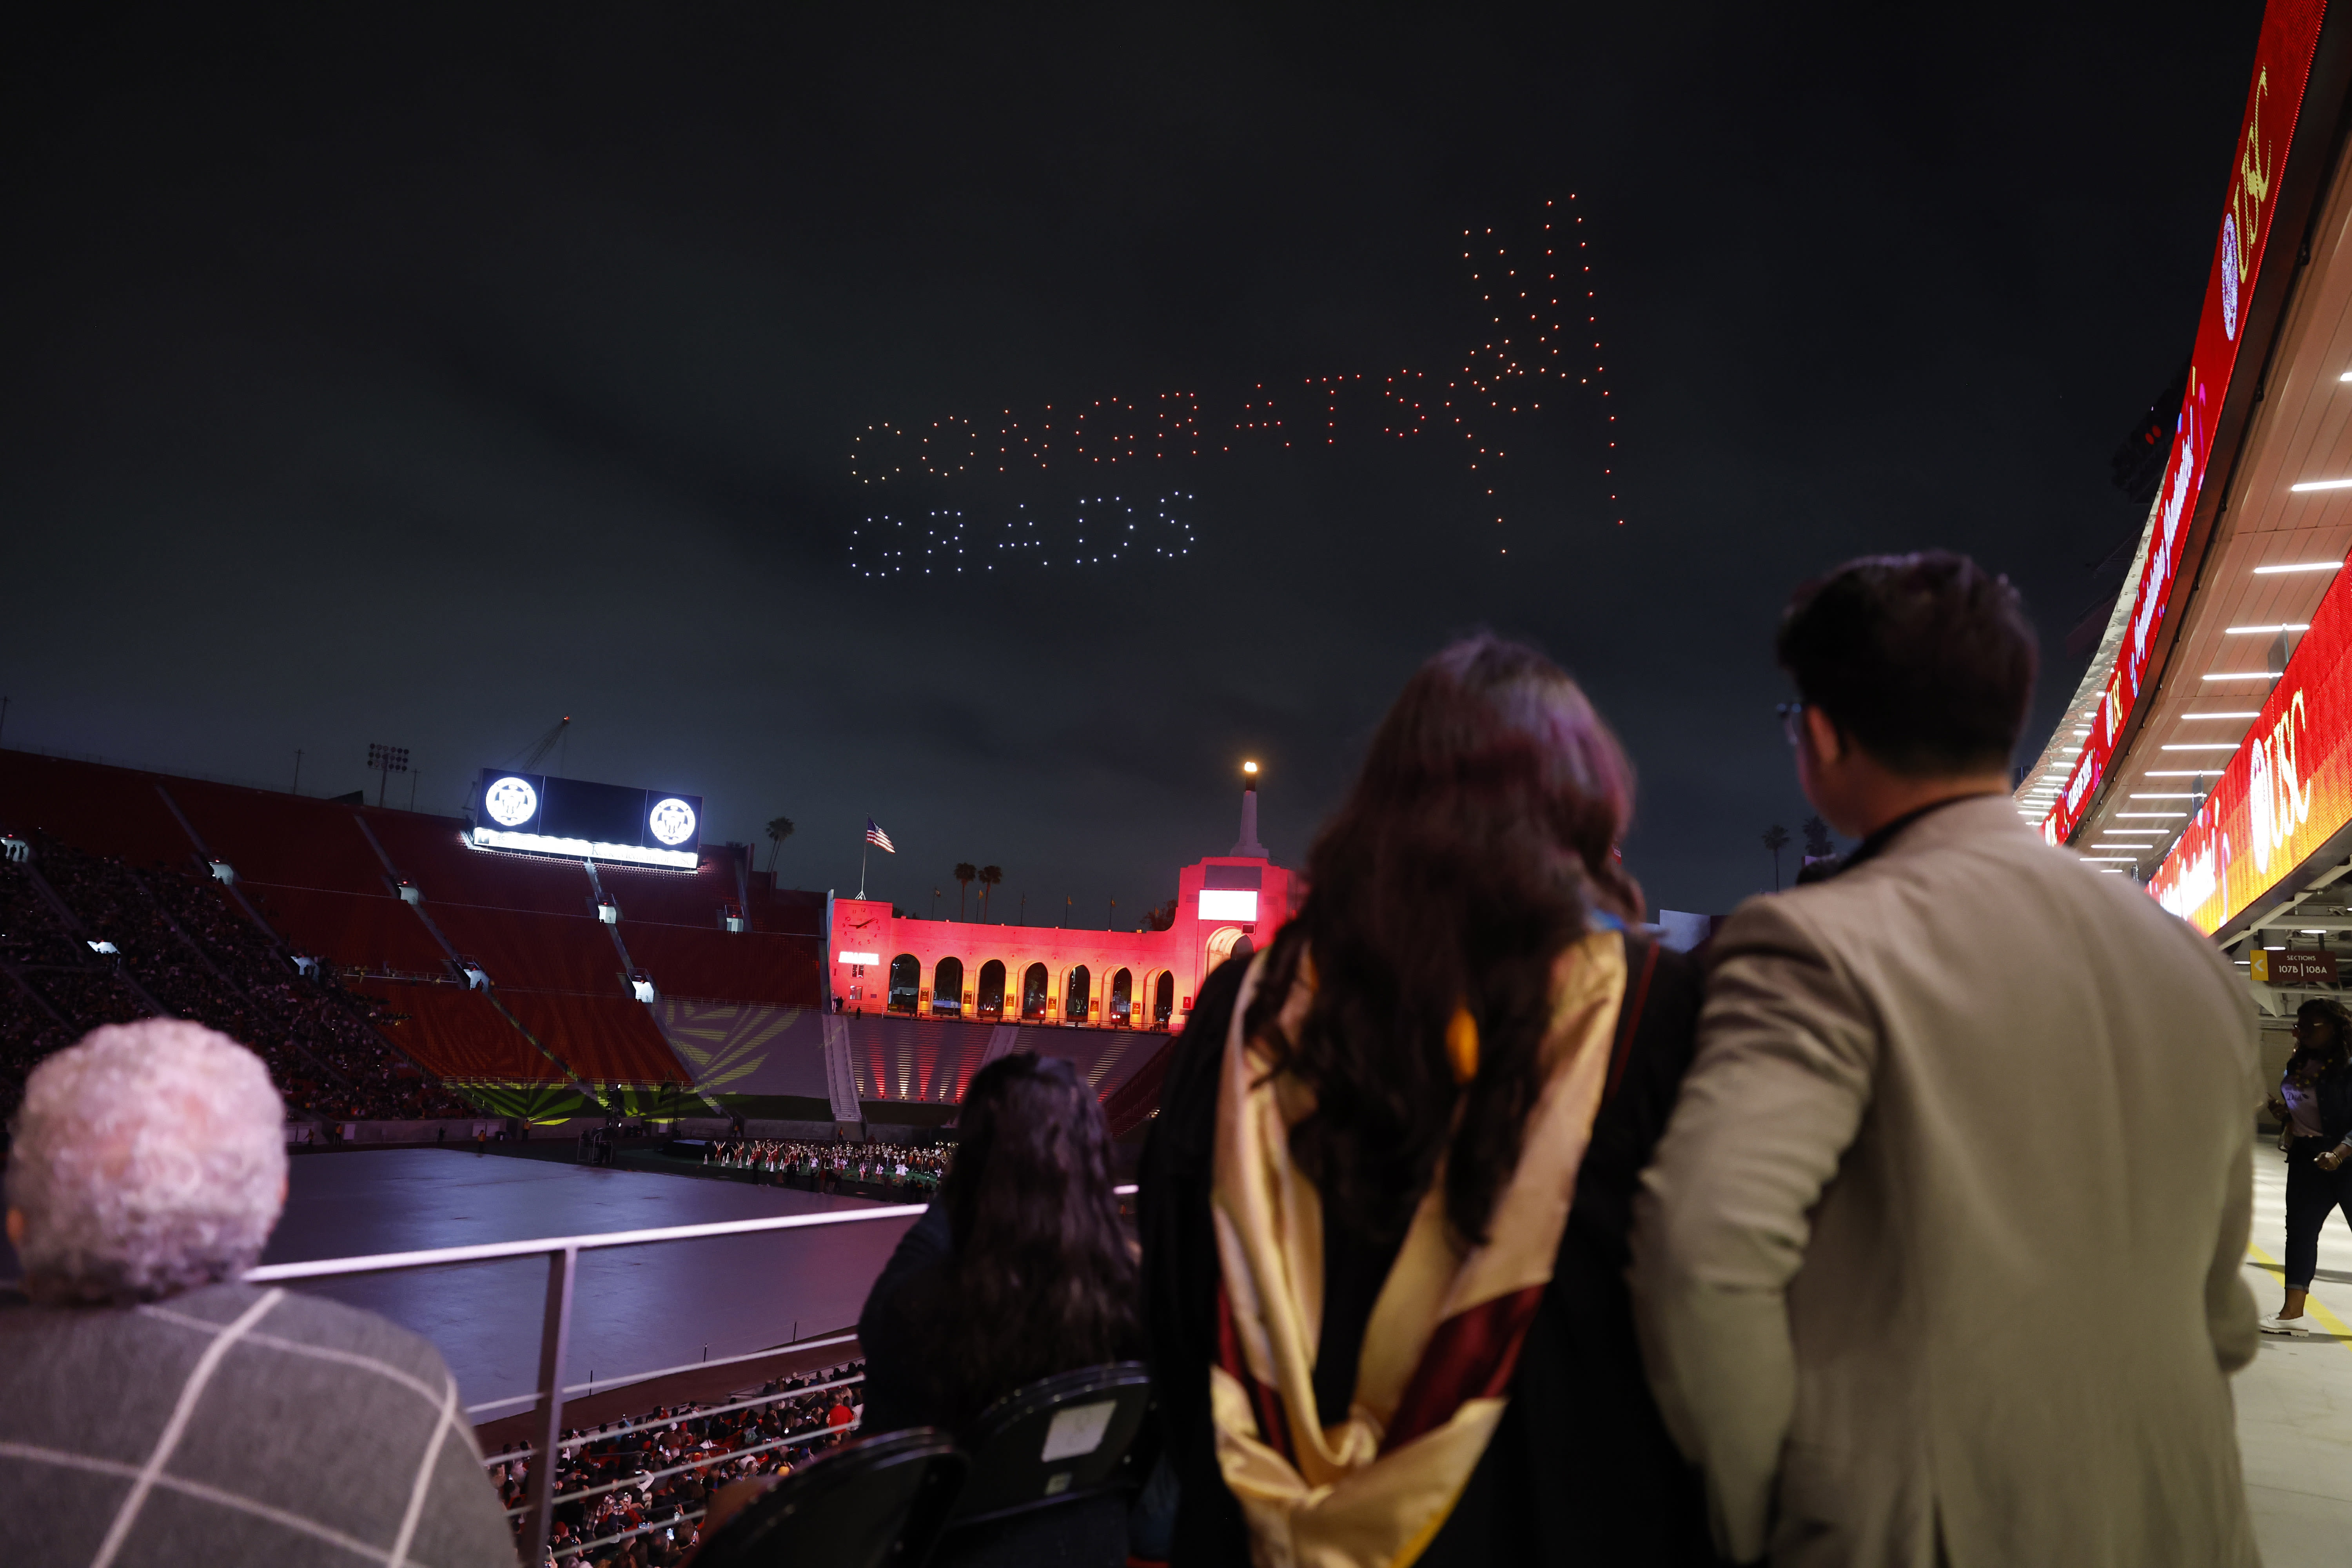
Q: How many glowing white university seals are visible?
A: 2